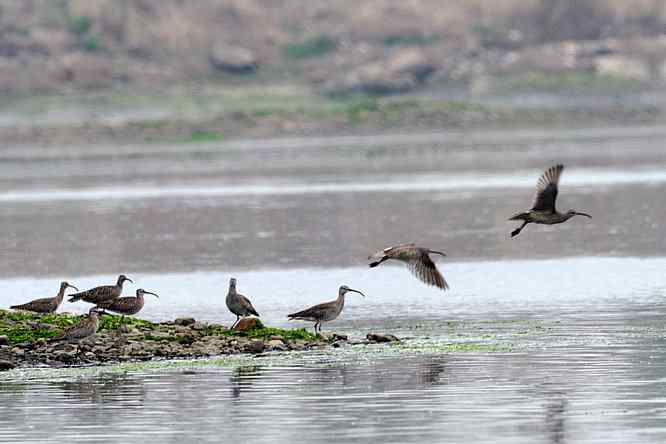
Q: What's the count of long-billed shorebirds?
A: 8